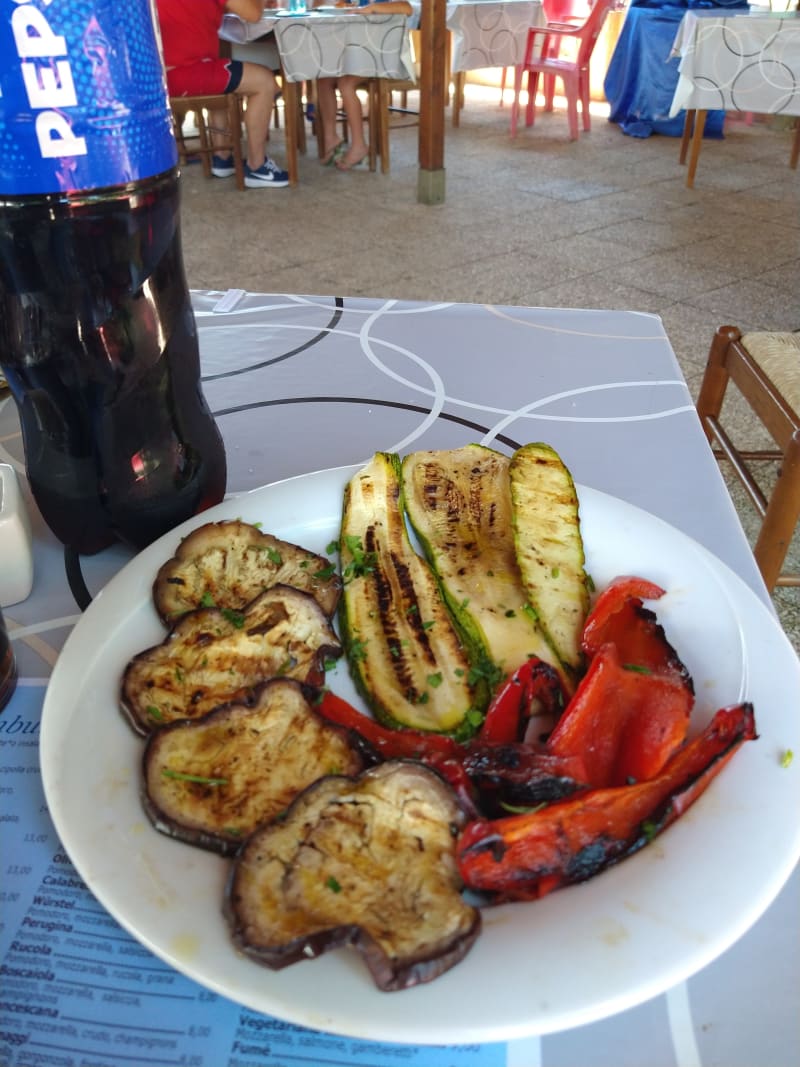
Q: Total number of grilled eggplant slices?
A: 4